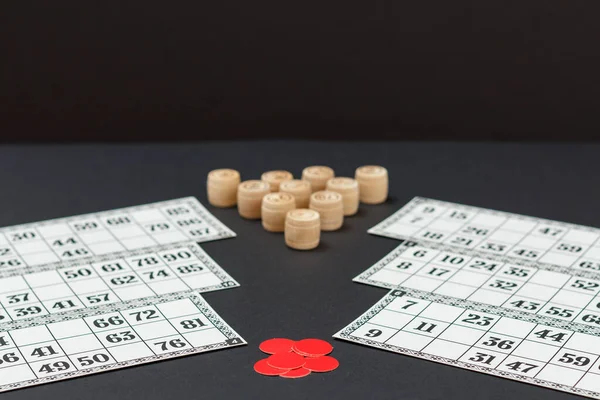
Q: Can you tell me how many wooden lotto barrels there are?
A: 10